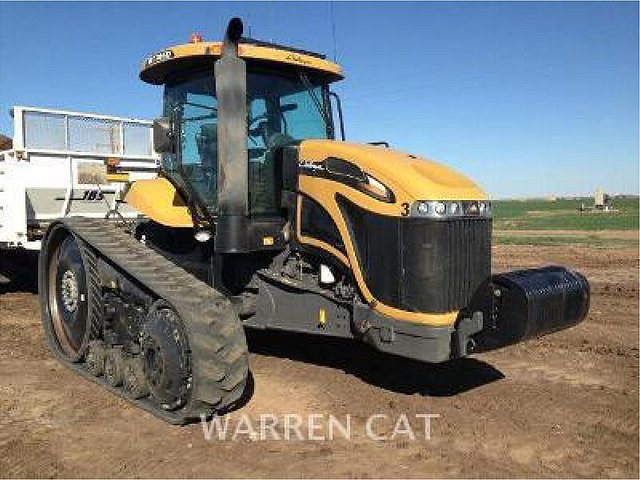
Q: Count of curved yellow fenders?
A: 1